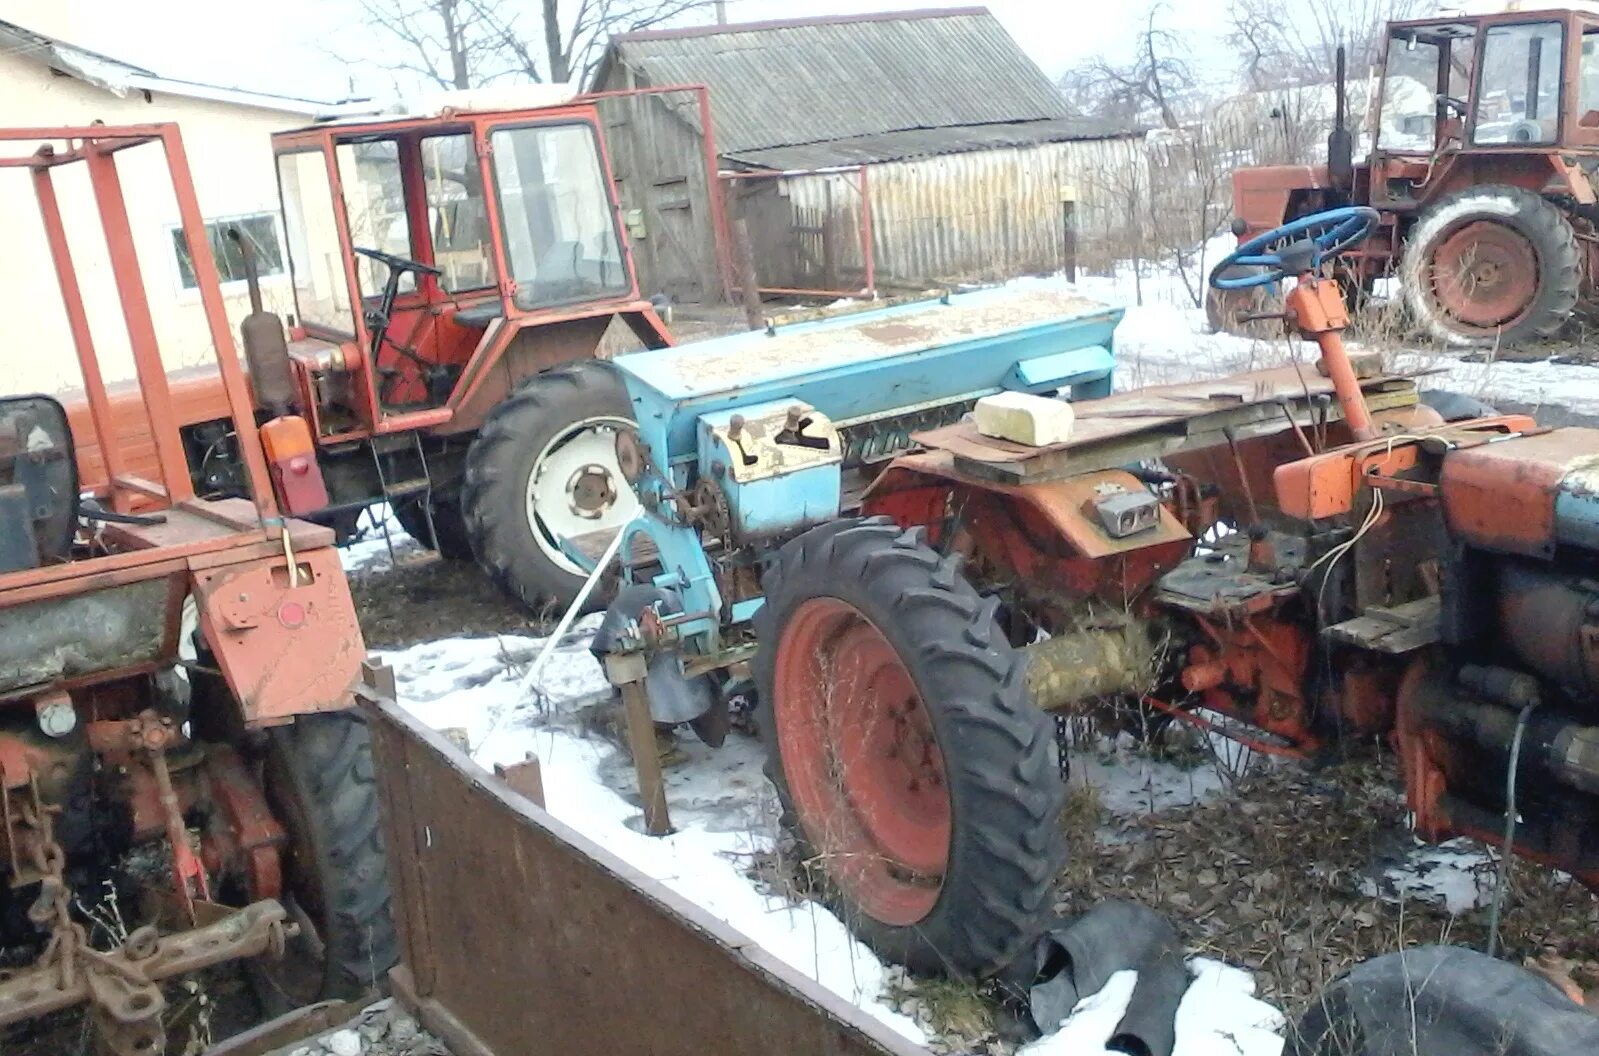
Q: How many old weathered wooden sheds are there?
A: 1